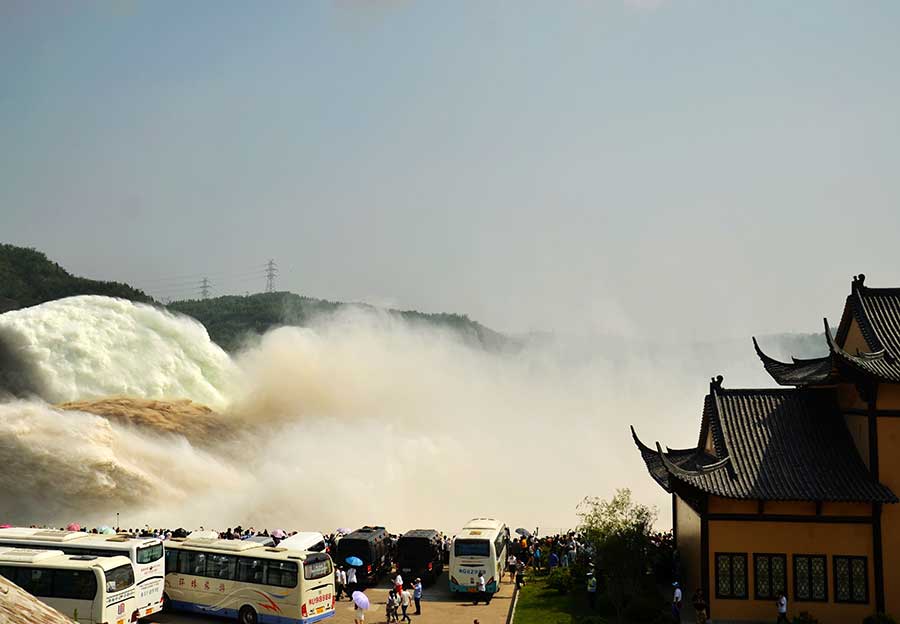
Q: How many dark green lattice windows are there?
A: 4